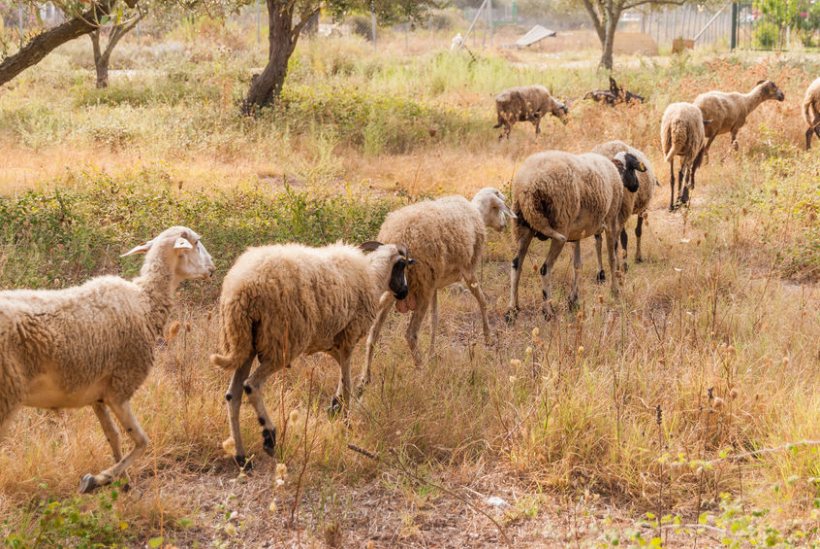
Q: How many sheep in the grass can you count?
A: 9